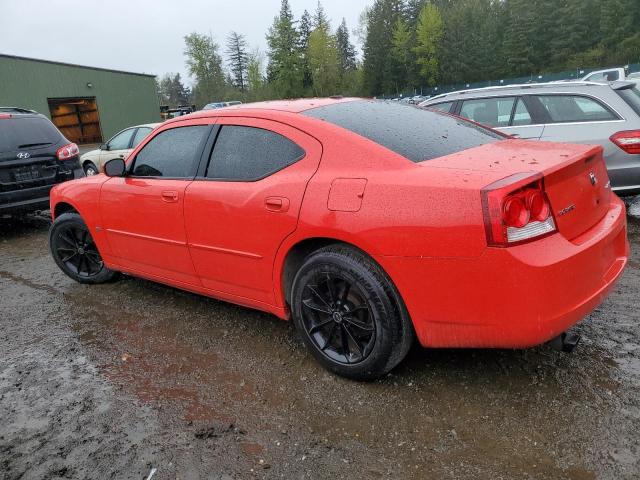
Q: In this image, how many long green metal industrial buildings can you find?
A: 1